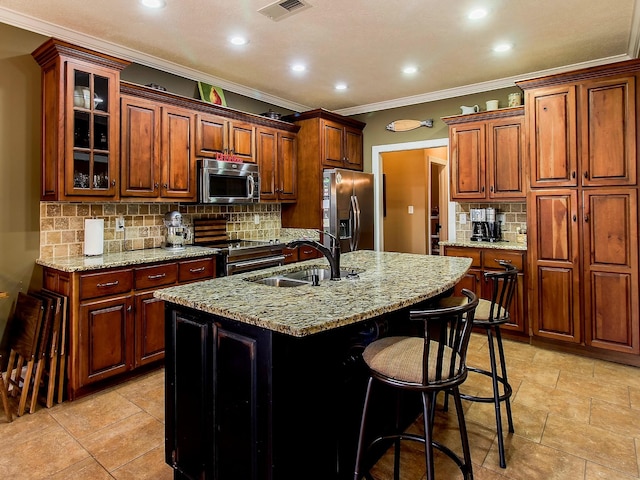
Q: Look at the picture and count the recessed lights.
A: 7